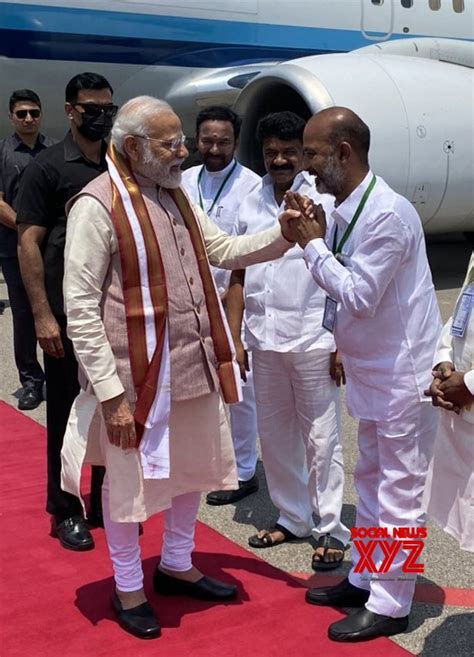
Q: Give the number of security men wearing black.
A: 2